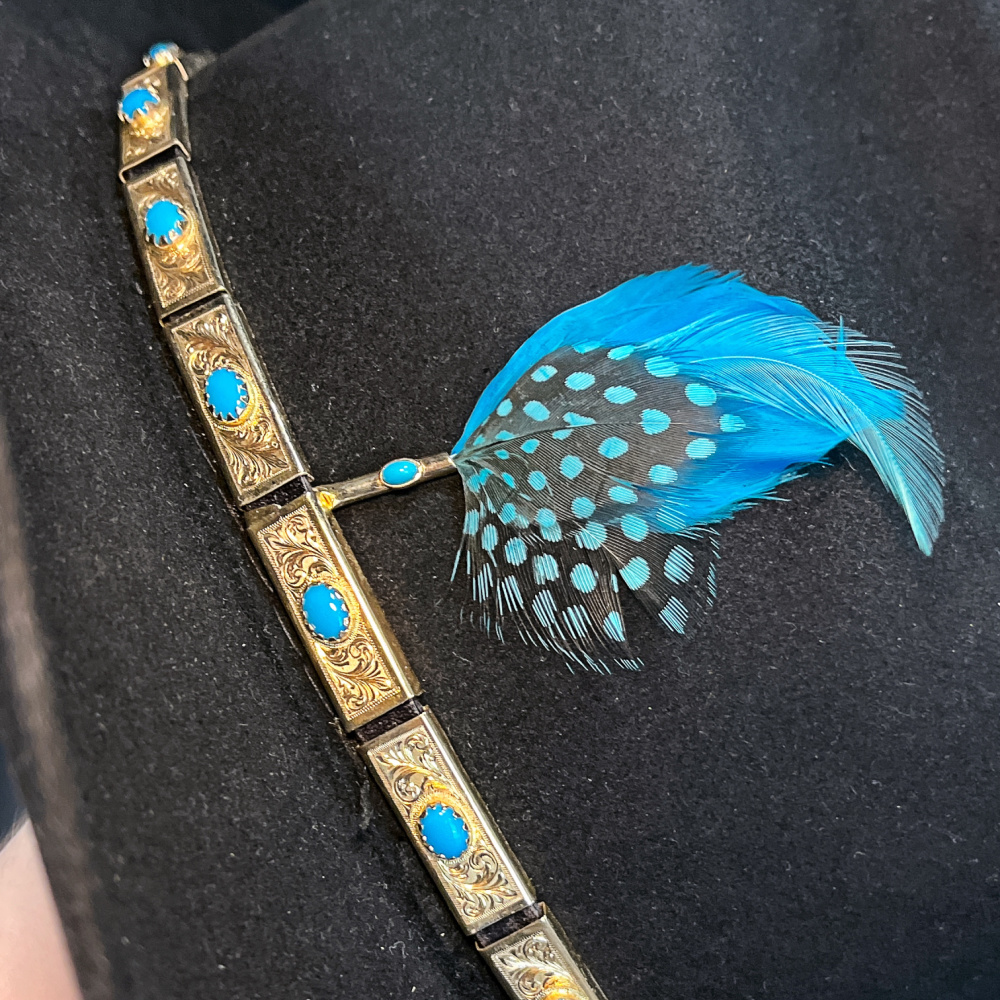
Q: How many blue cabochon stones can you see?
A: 7